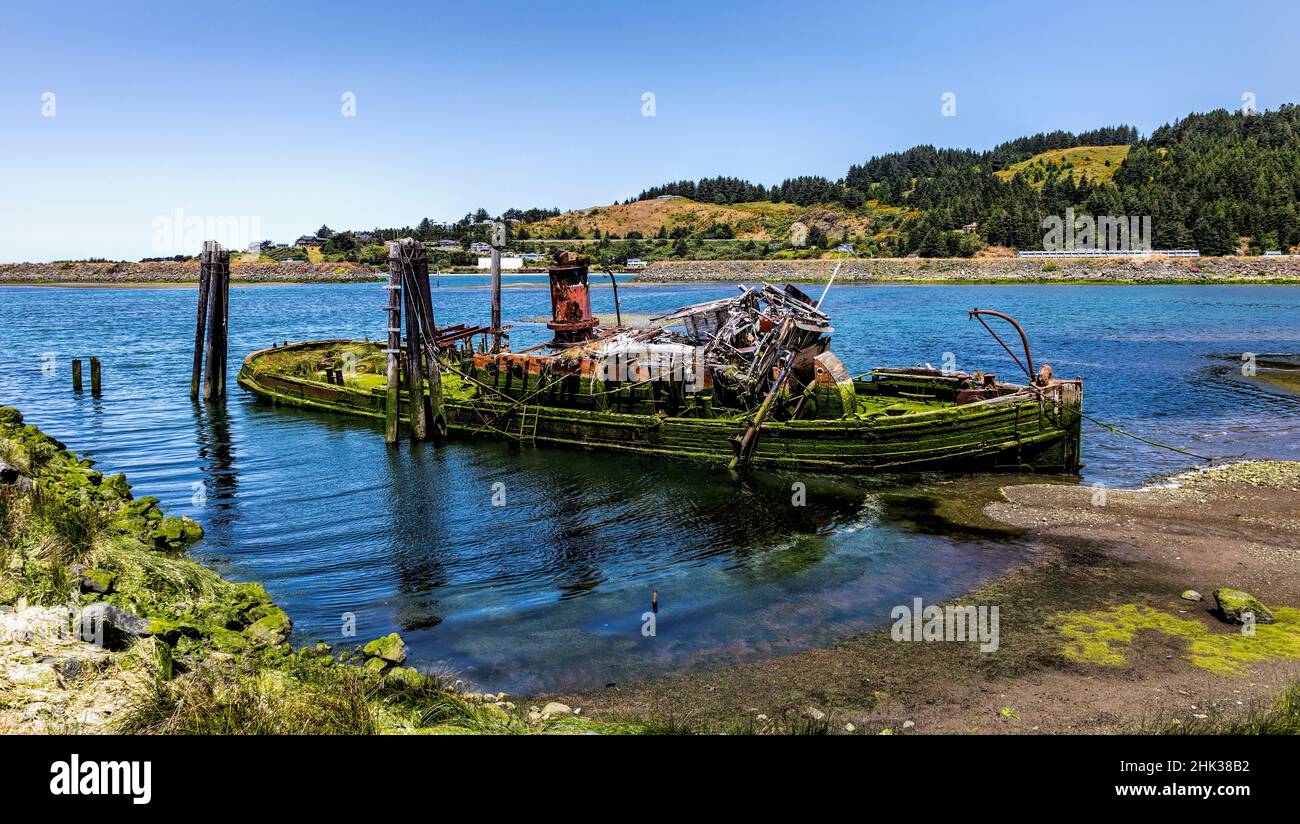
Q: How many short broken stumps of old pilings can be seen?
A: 2